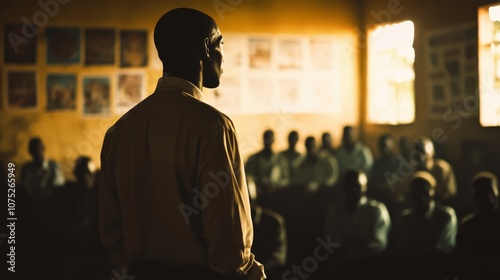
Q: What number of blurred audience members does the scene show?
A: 14